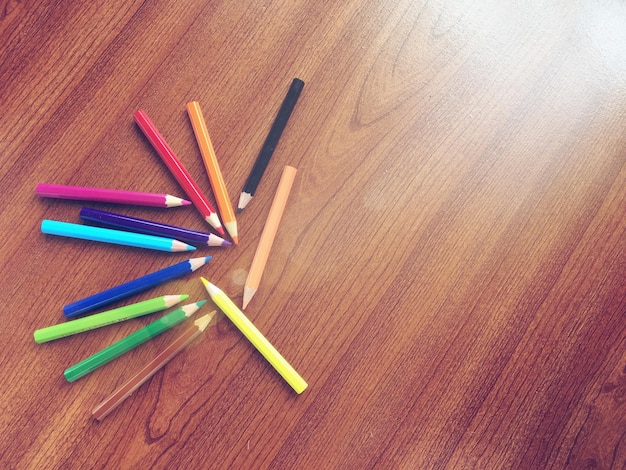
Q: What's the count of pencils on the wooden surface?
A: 12